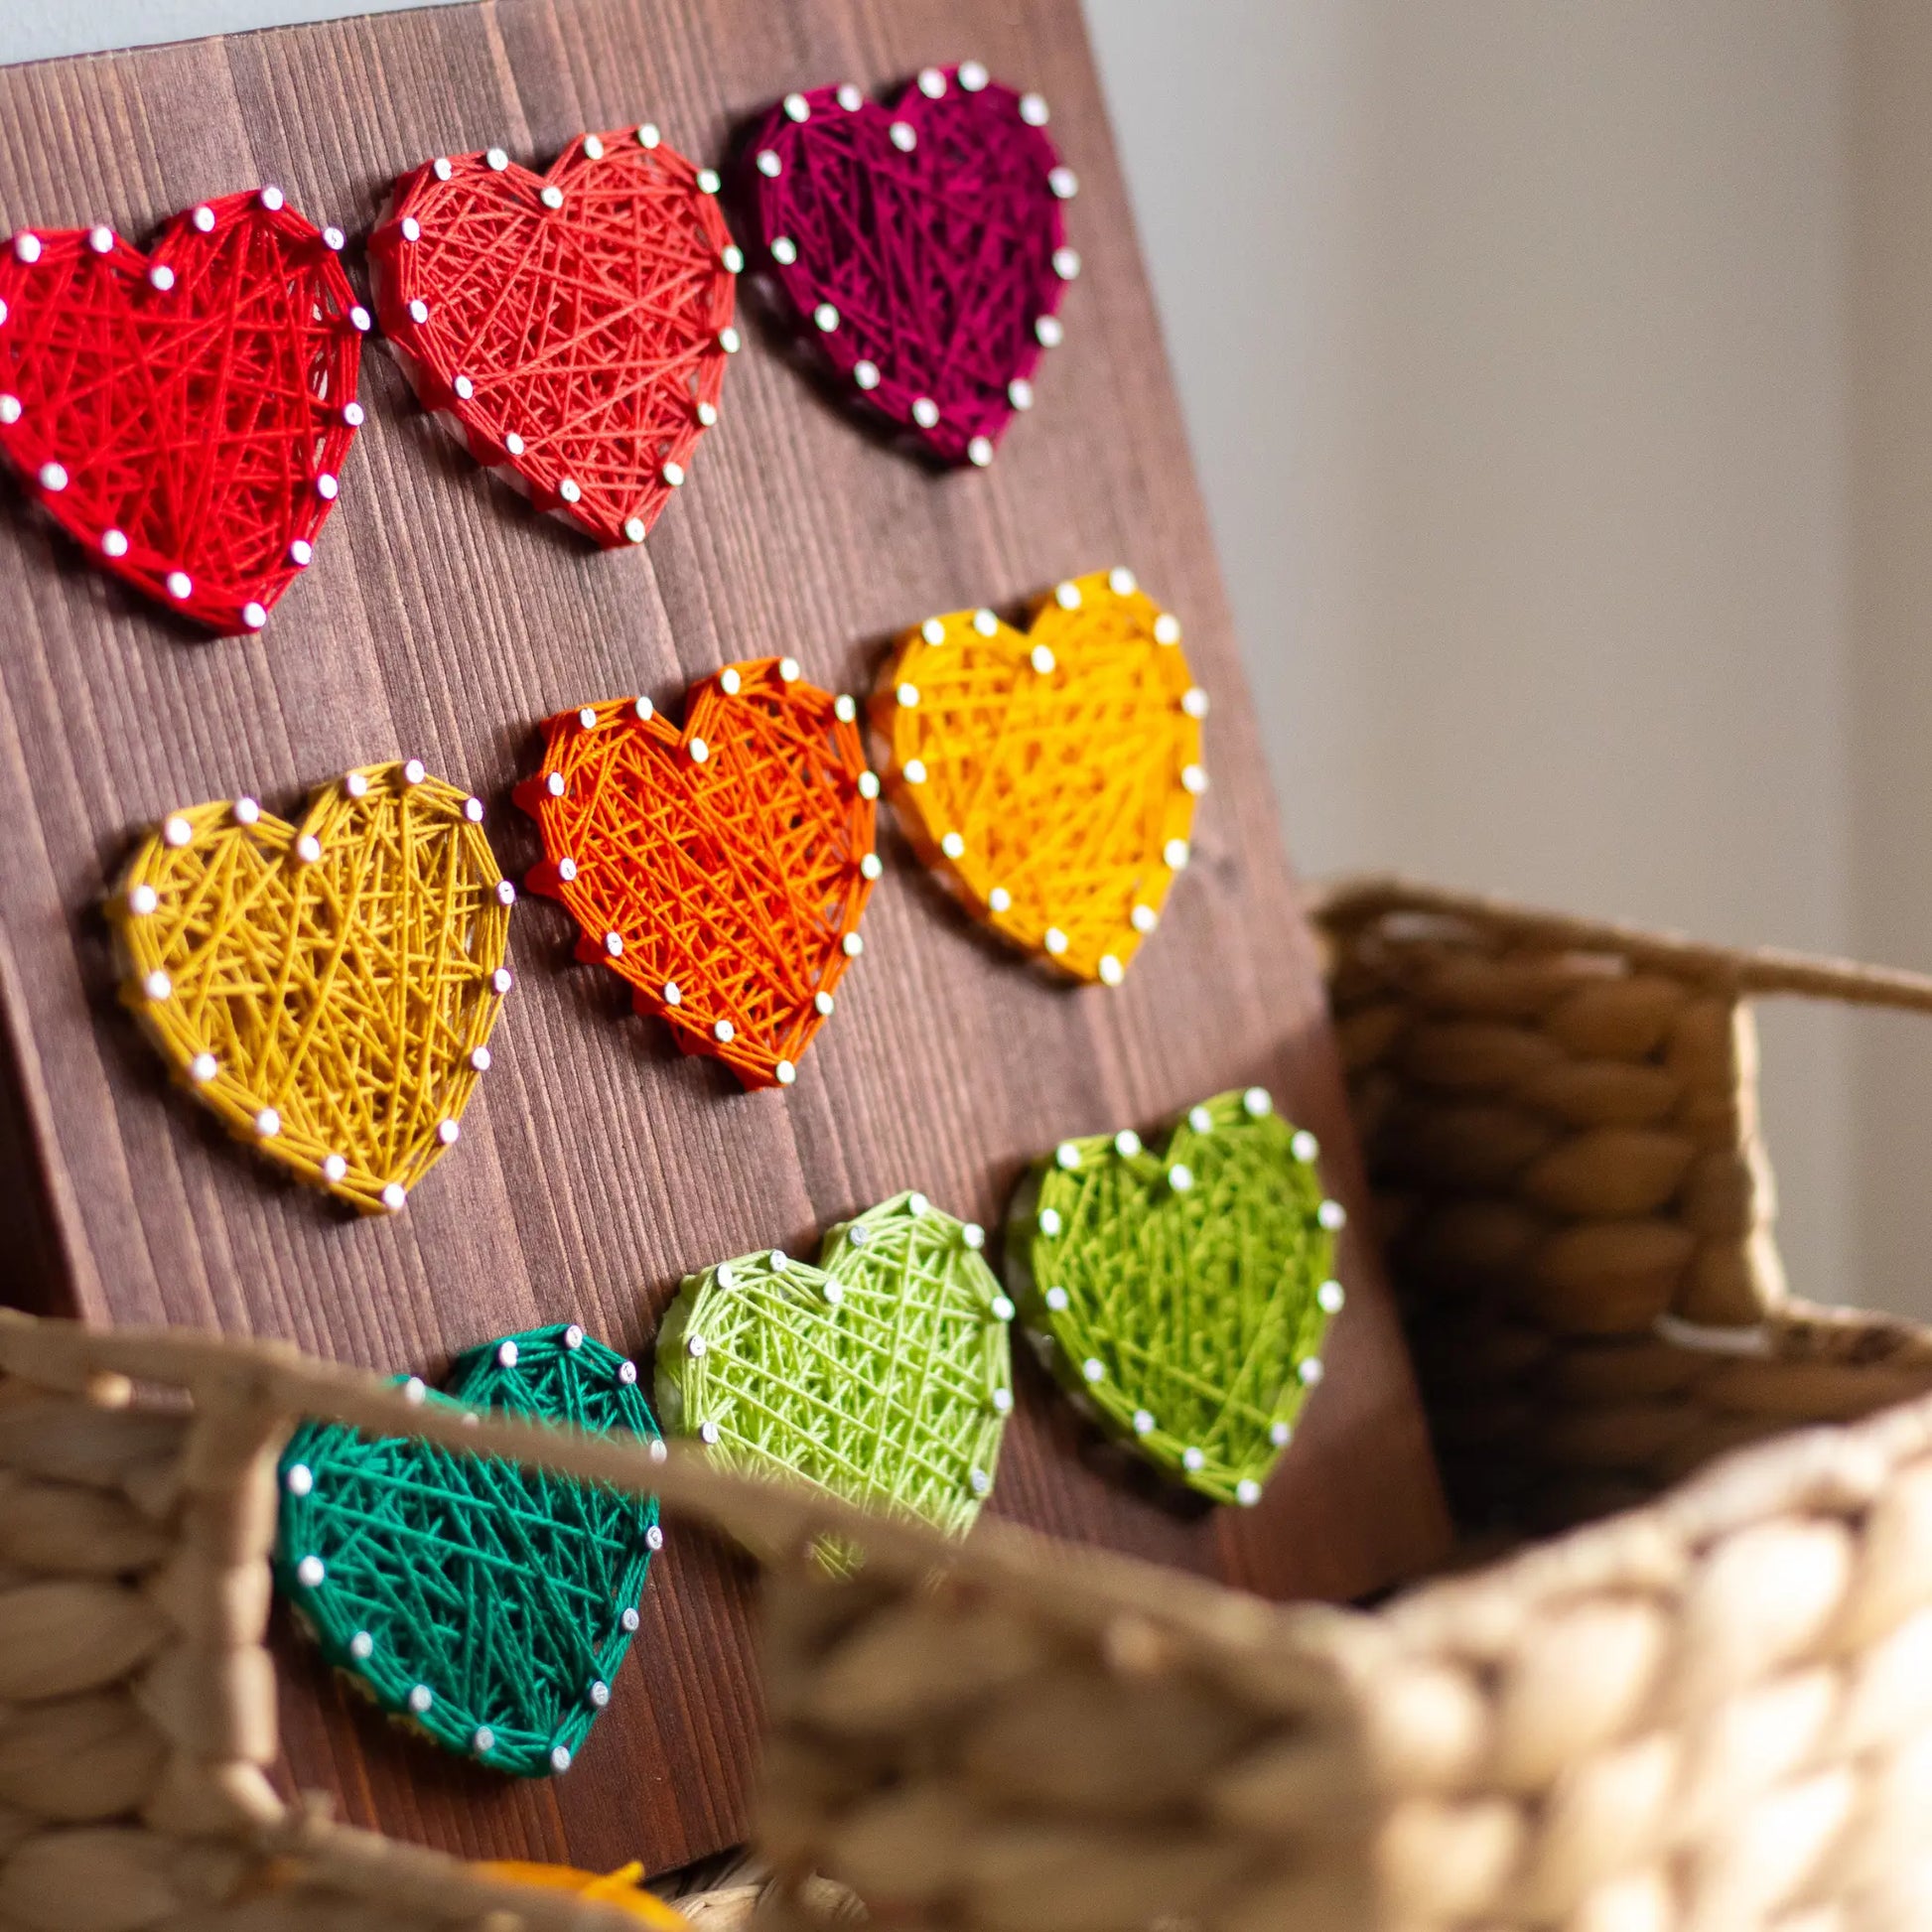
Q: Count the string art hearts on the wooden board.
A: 9